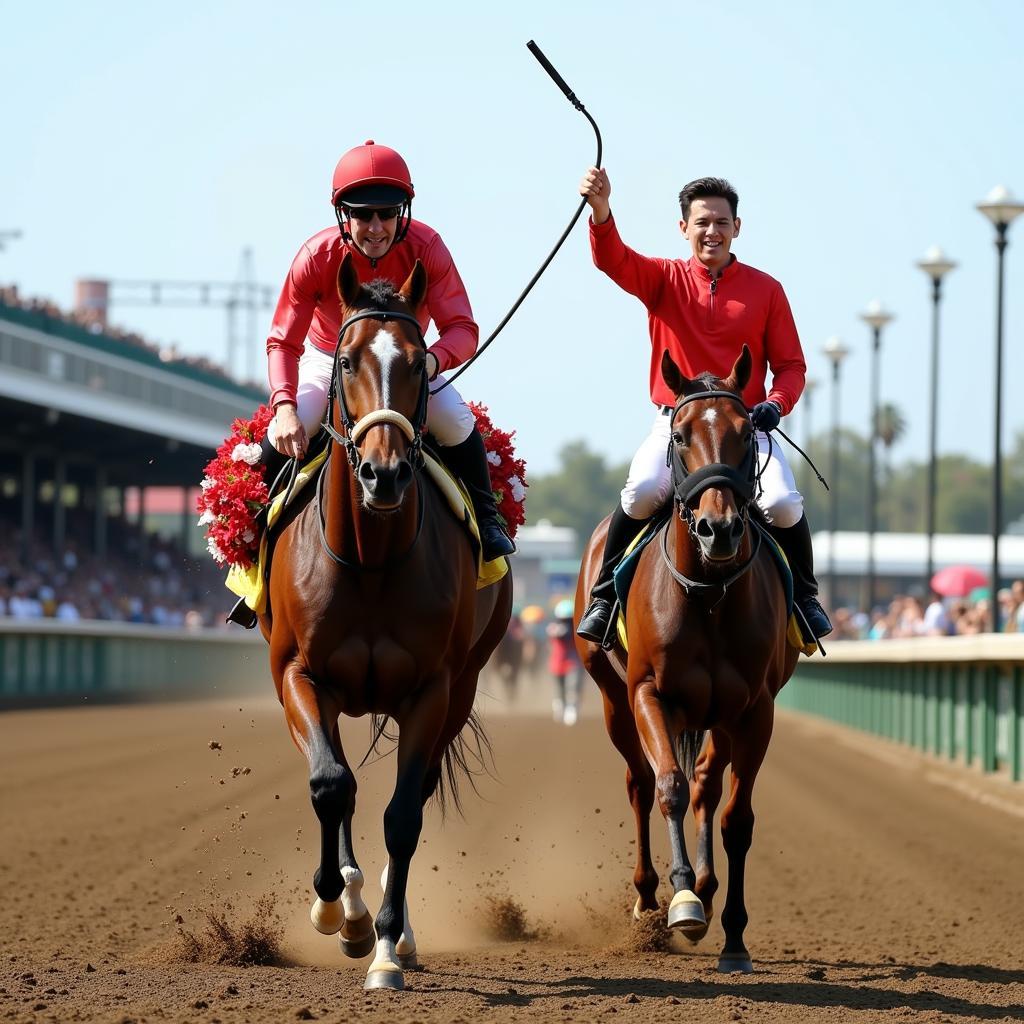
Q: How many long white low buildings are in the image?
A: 1